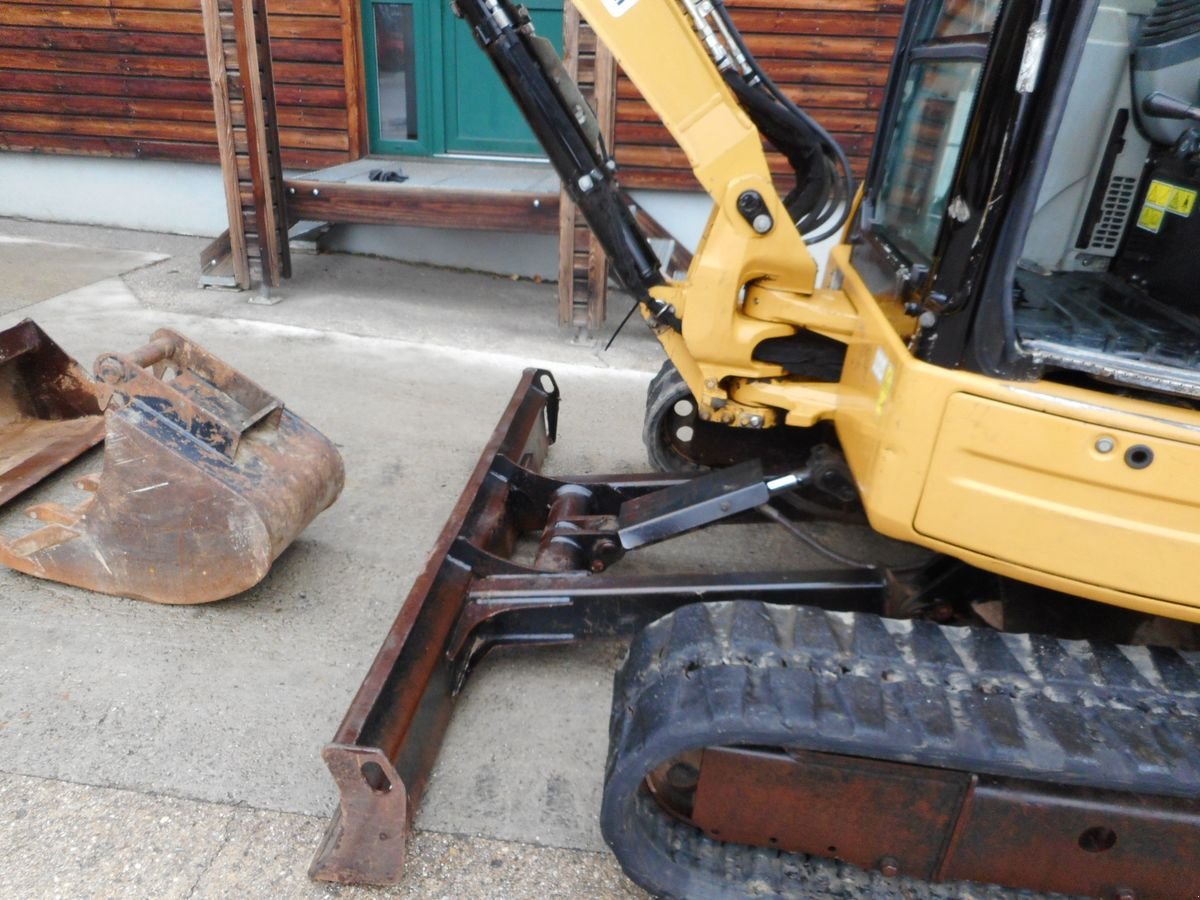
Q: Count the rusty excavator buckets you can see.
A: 2